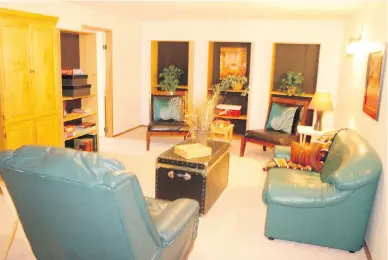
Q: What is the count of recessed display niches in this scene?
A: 3